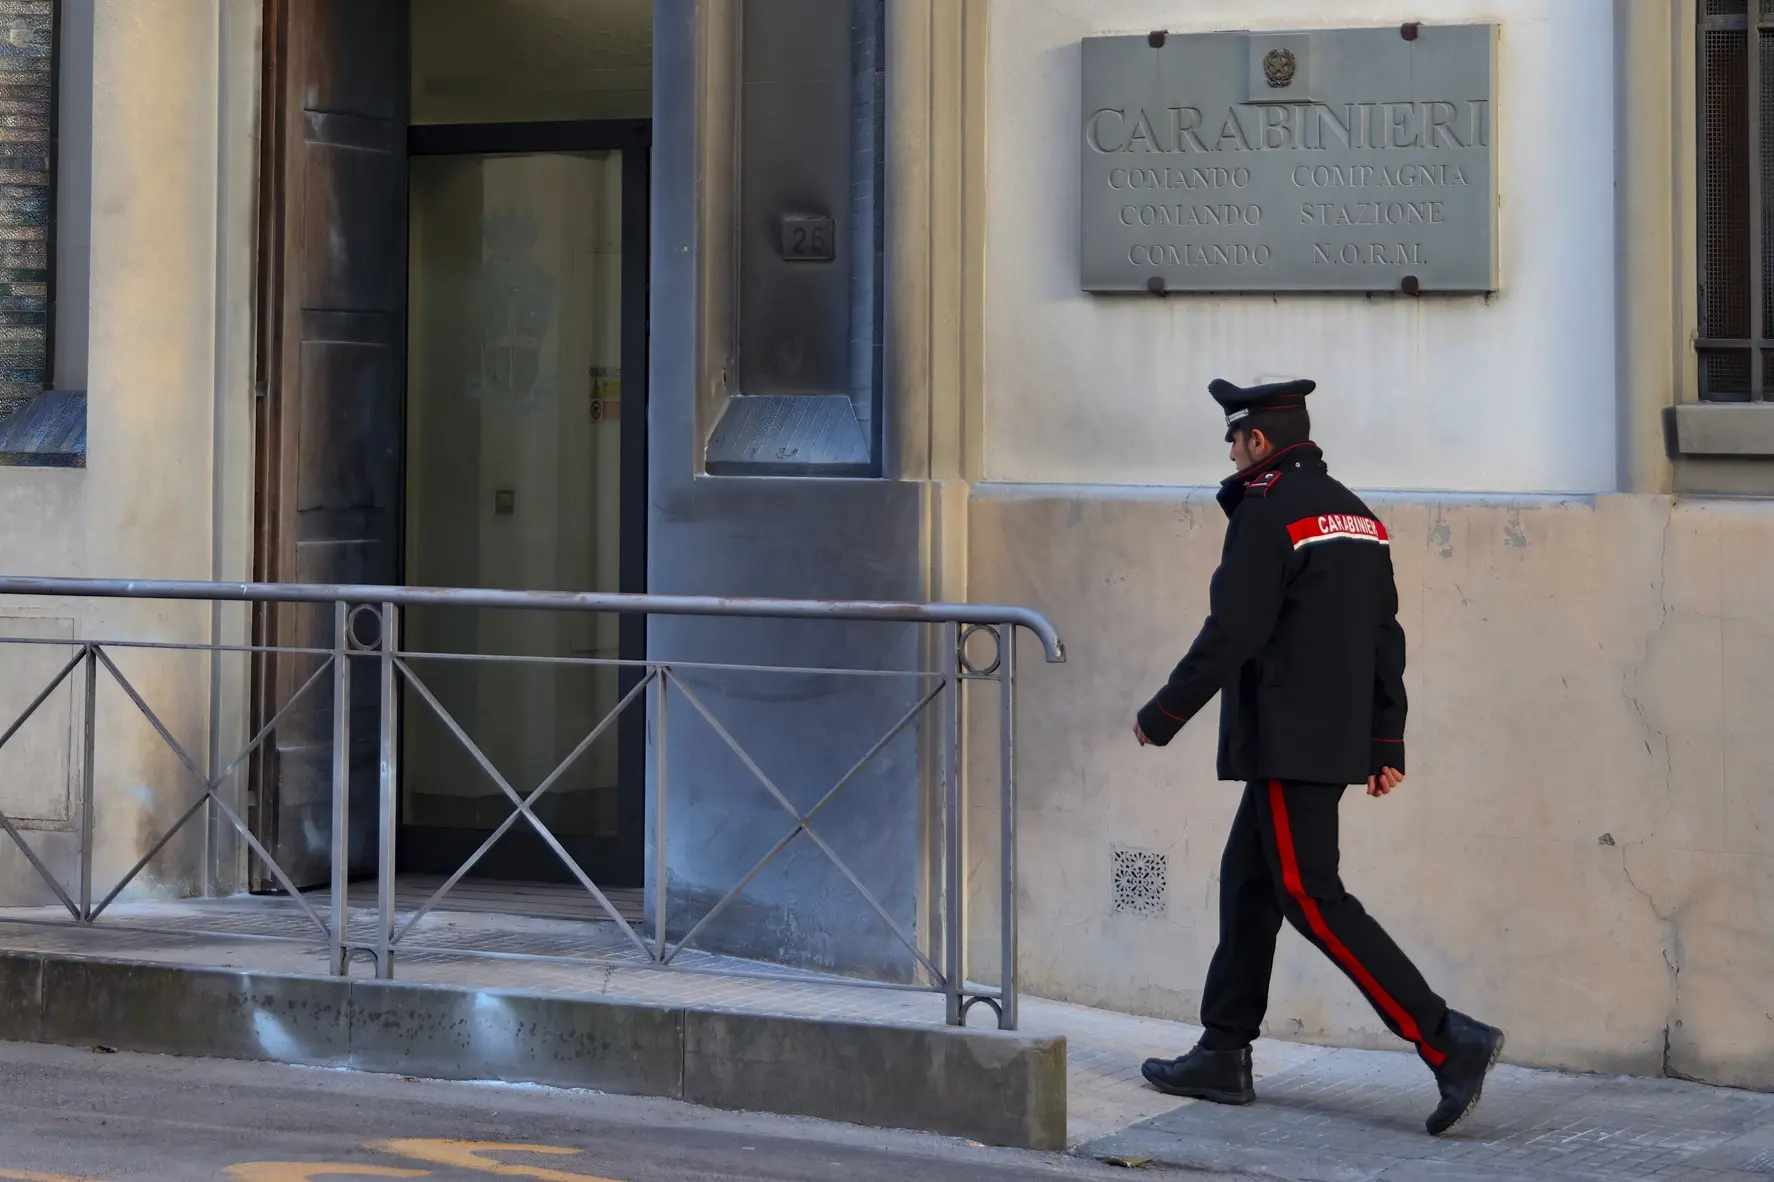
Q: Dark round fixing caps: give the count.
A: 4